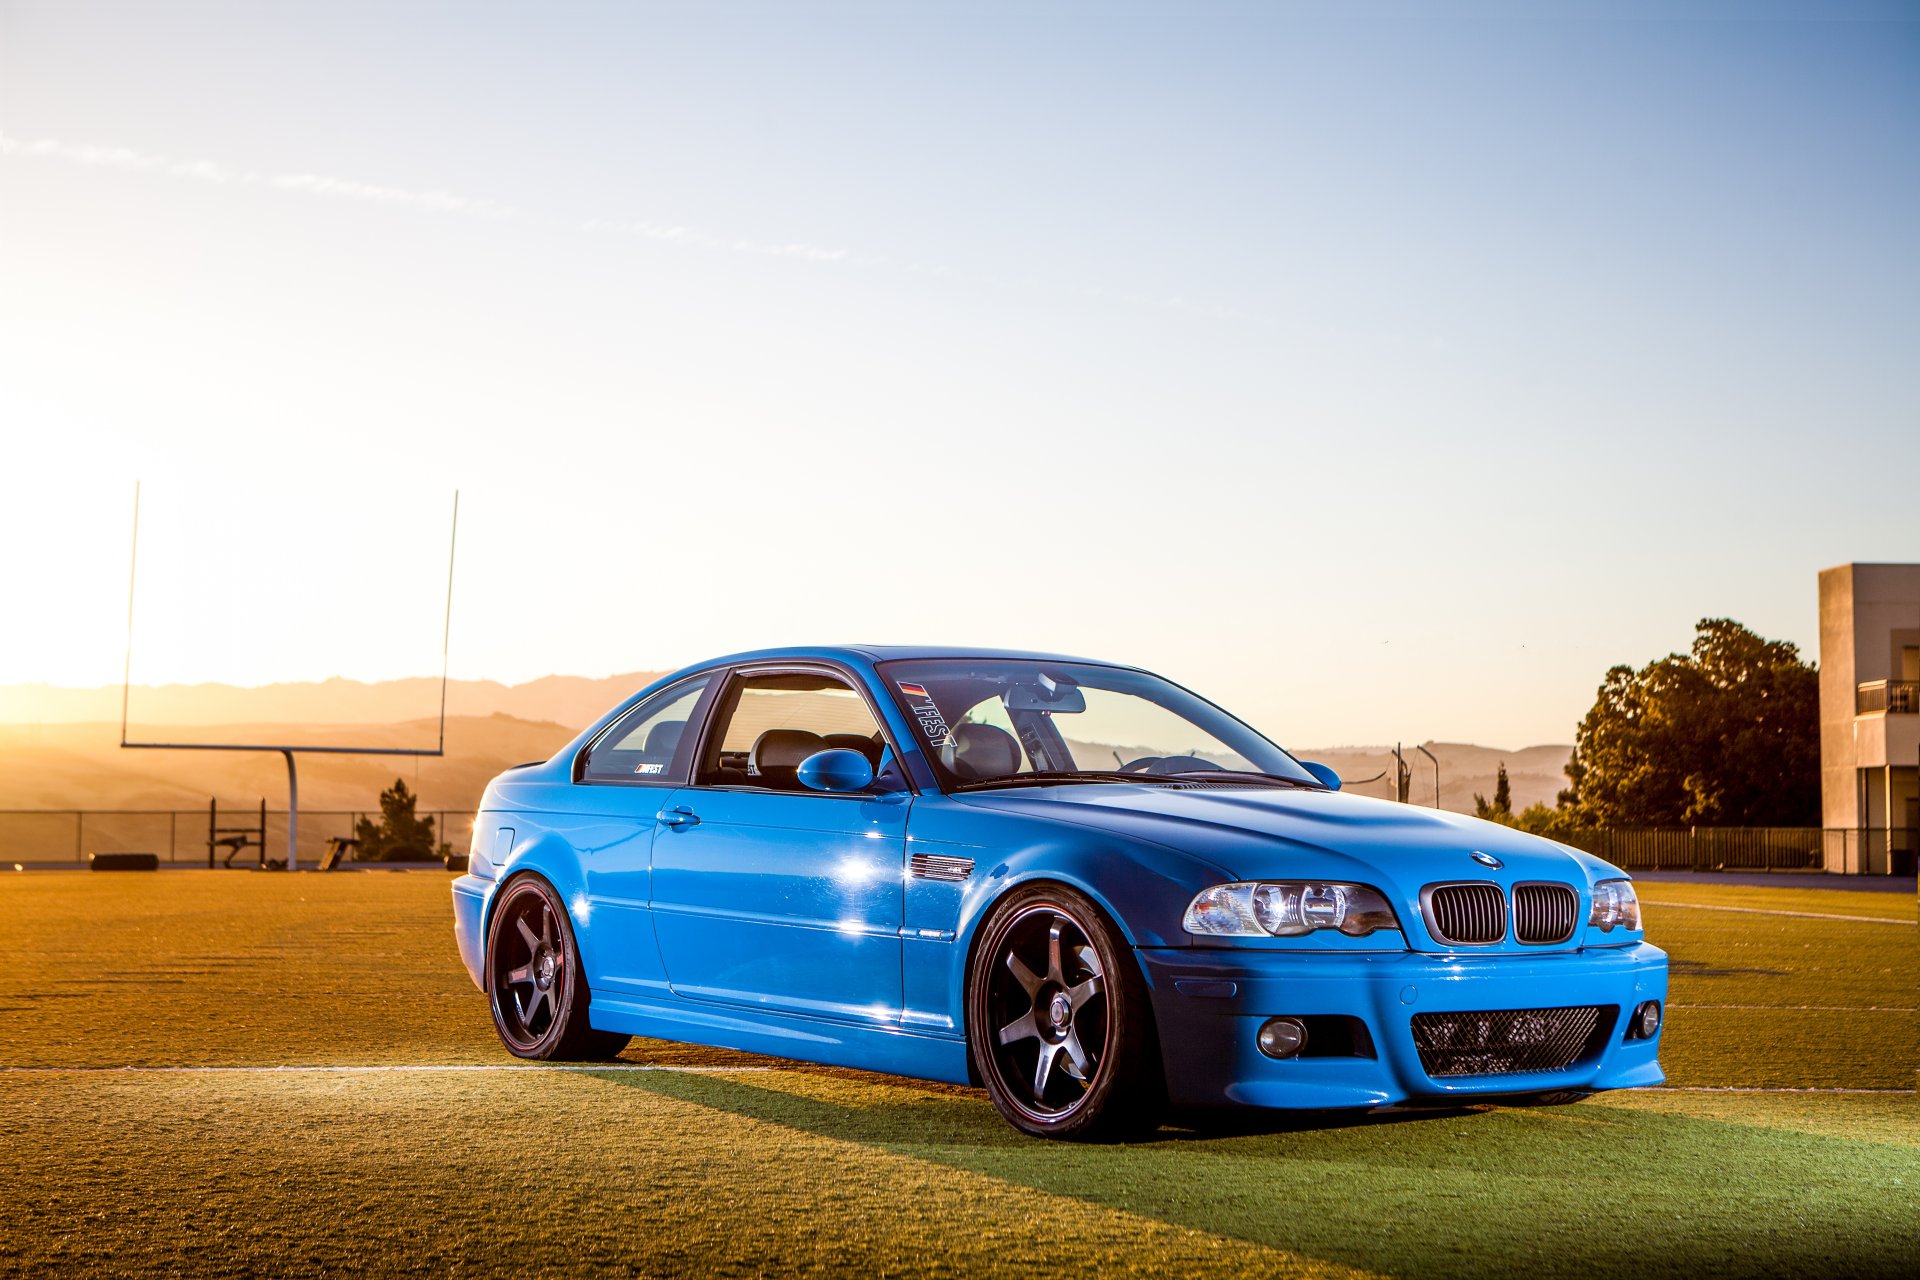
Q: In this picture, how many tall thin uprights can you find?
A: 2